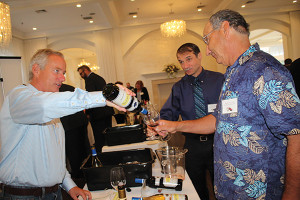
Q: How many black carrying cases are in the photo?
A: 2